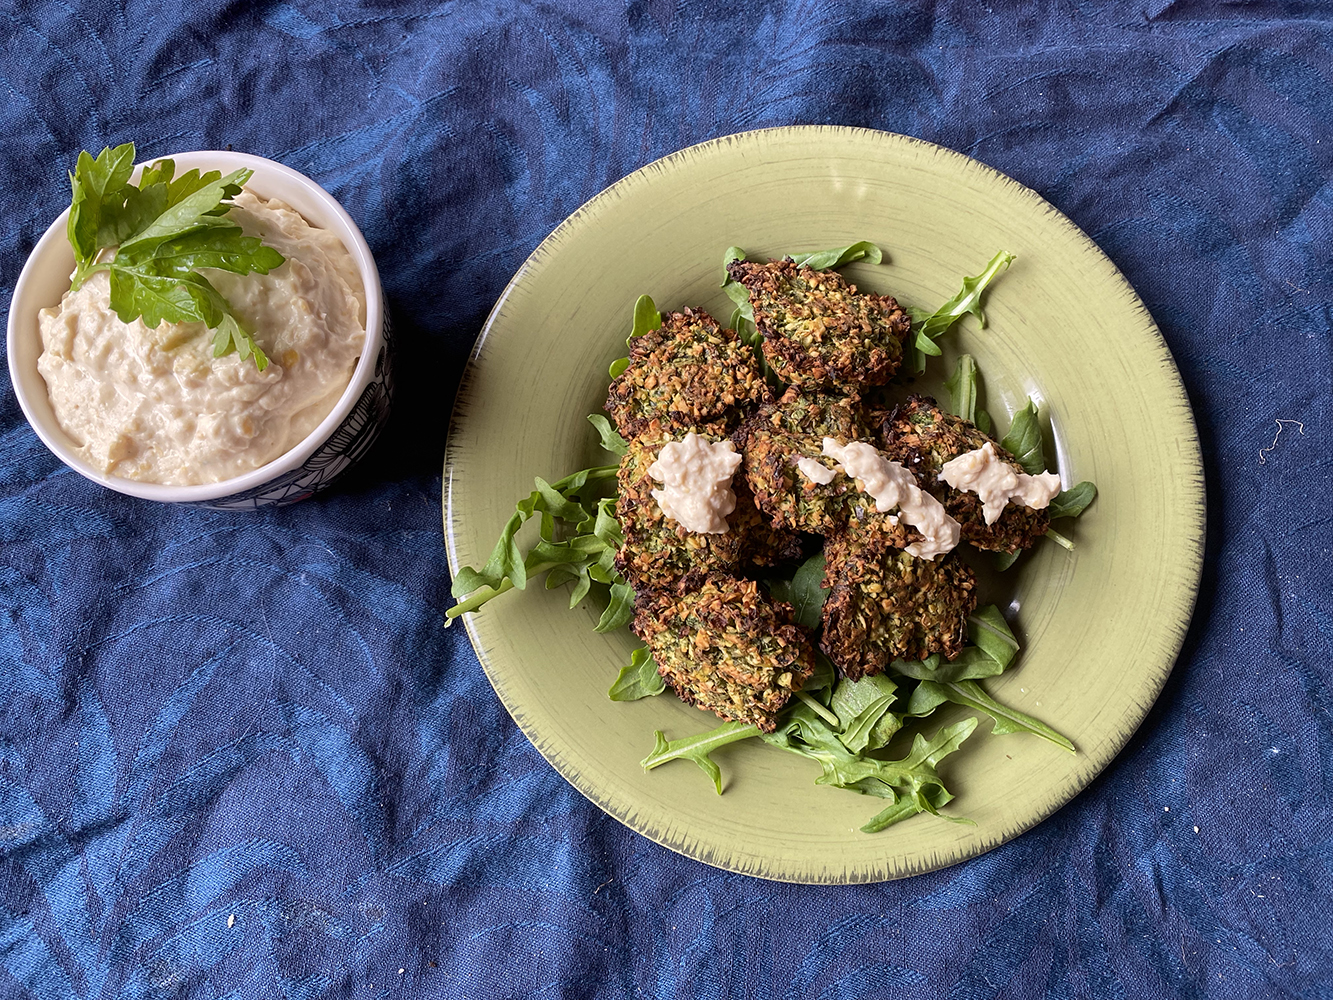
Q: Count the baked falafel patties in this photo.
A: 7